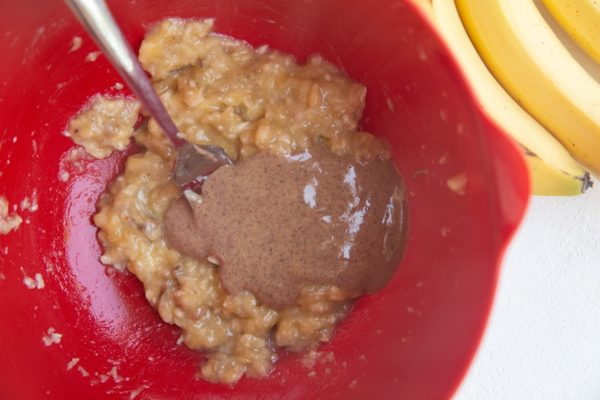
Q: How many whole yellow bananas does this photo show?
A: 3